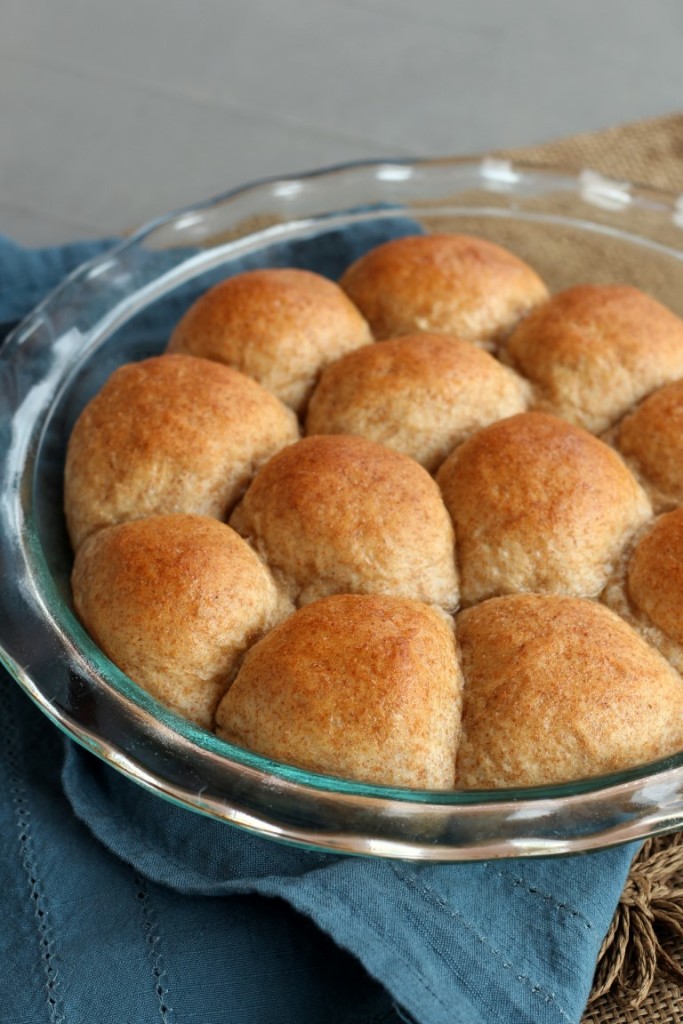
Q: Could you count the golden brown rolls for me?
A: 12